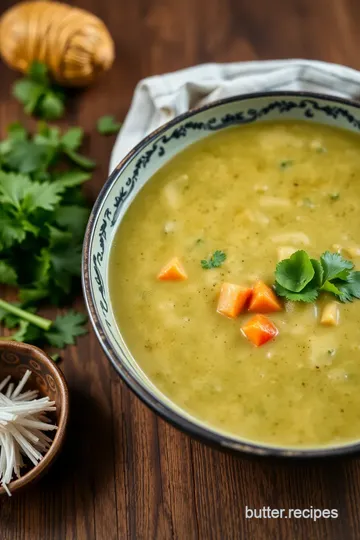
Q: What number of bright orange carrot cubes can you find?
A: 4